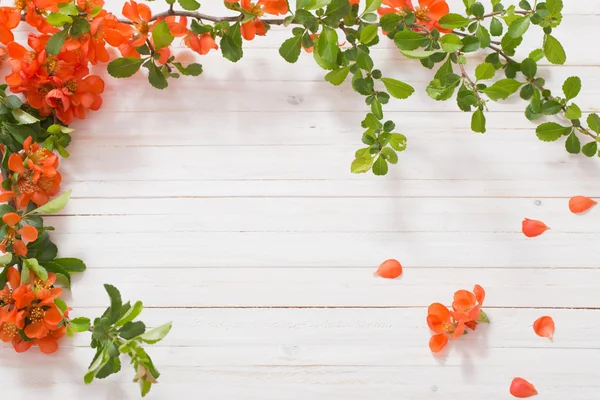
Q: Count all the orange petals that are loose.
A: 5